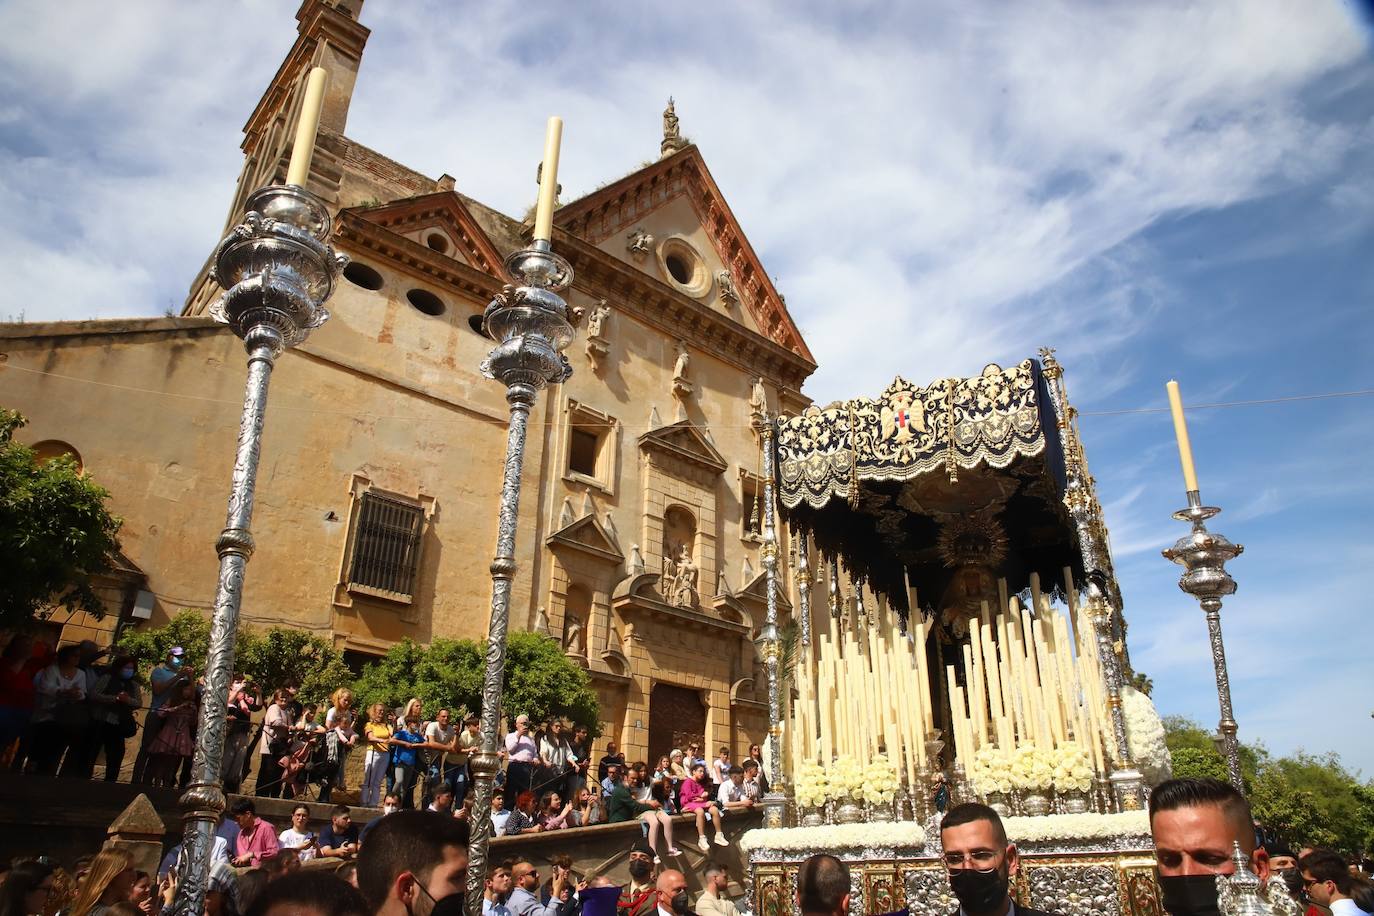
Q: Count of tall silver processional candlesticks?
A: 3